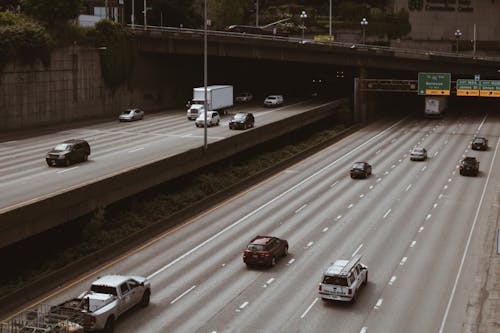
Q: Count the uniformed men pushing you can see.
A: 0